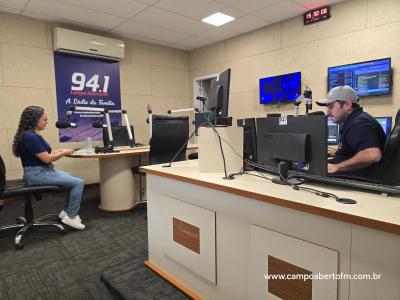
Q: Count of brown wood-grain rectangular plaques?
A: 2